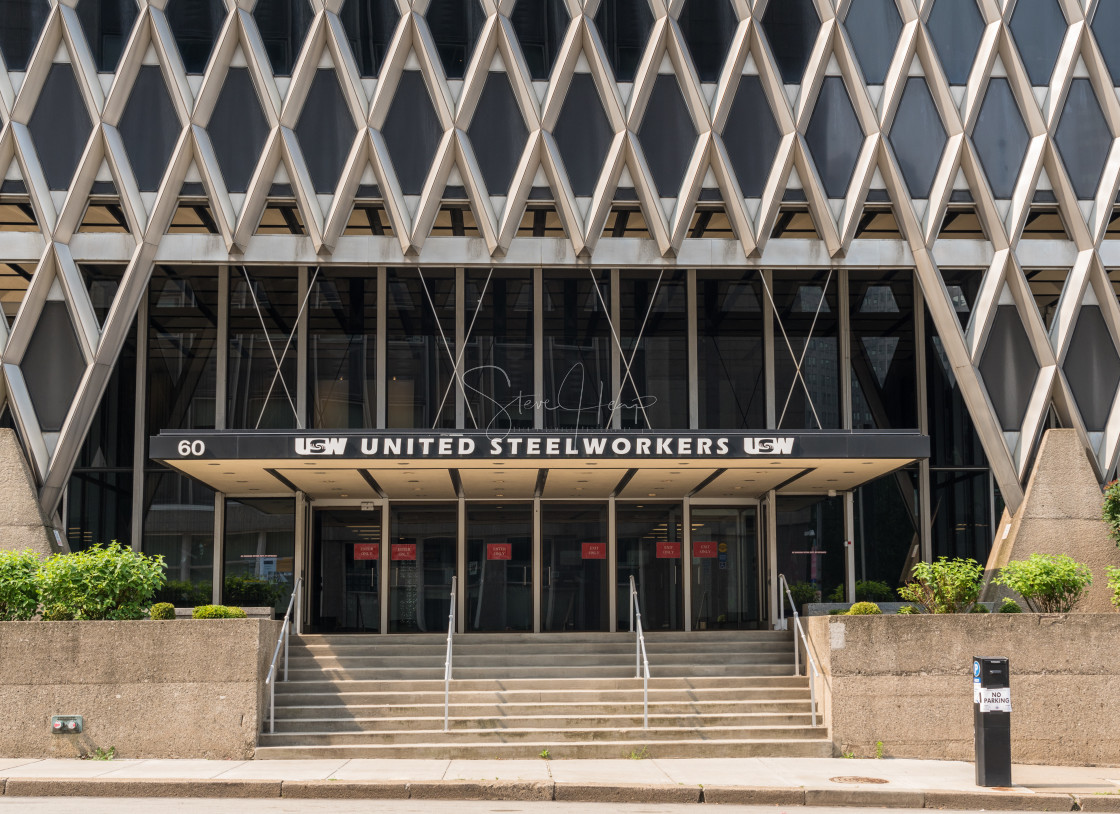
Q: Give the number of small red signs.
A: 6